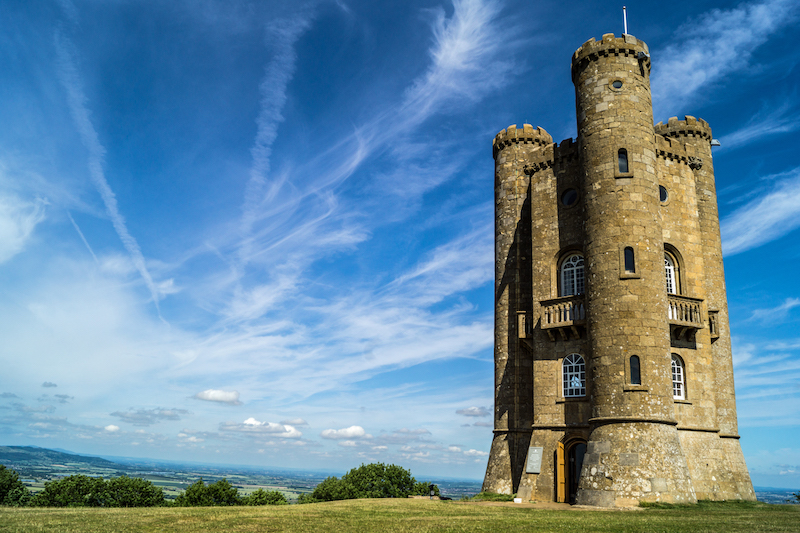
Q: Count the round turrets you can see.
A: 3